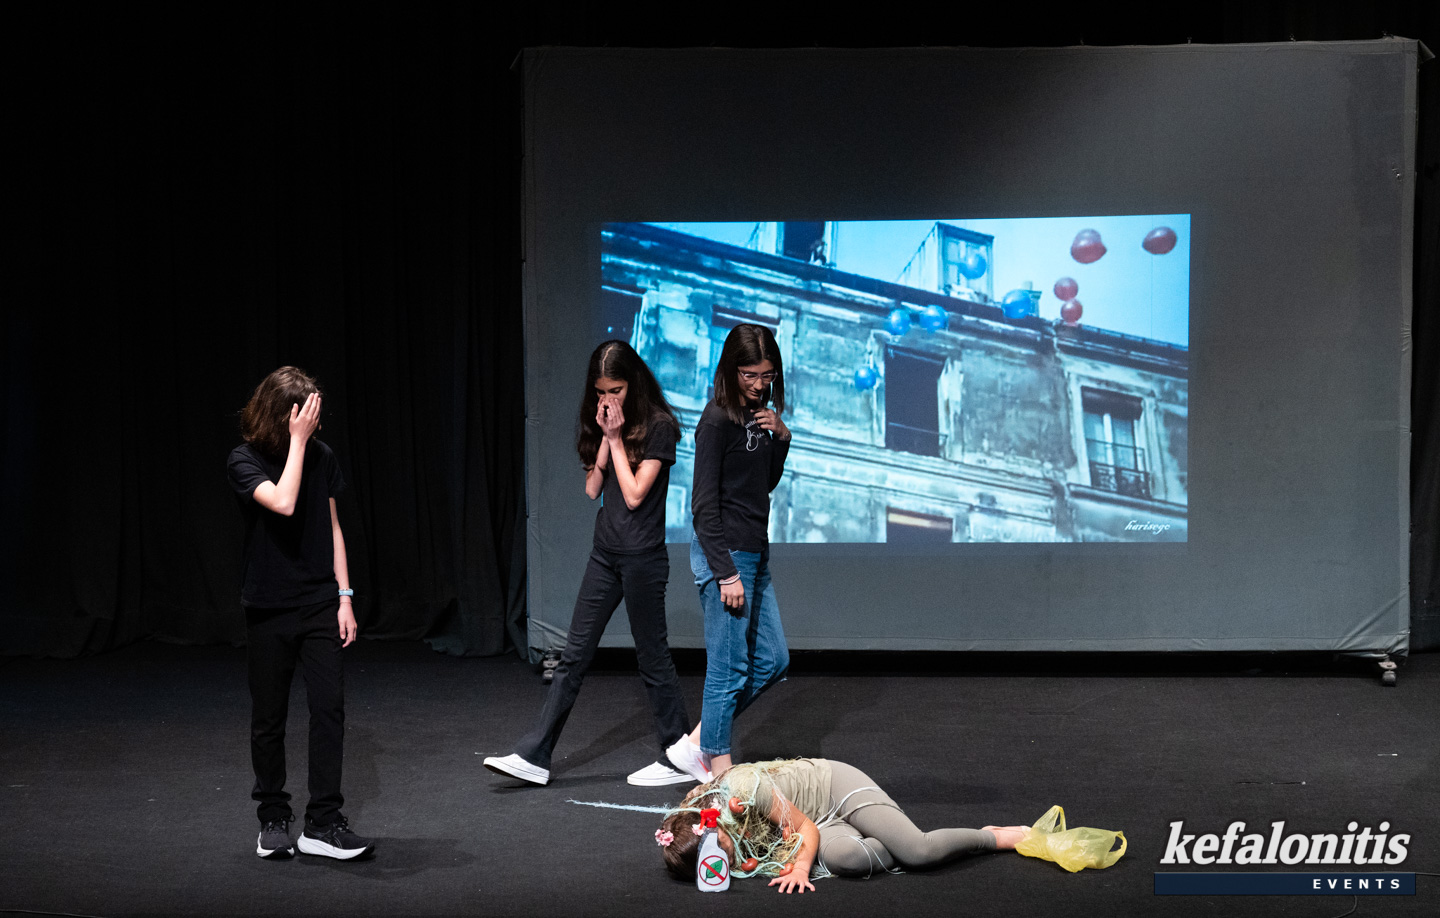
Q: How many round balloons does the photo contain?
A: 9